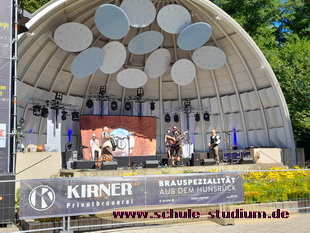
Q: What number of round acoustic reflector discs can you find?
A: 12